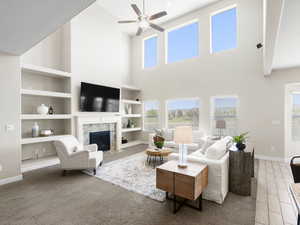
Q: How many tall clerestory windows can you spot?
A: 3